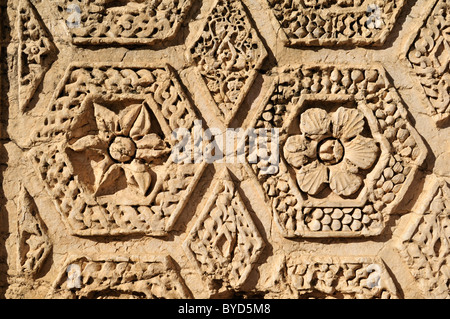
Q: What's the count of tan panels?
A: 12